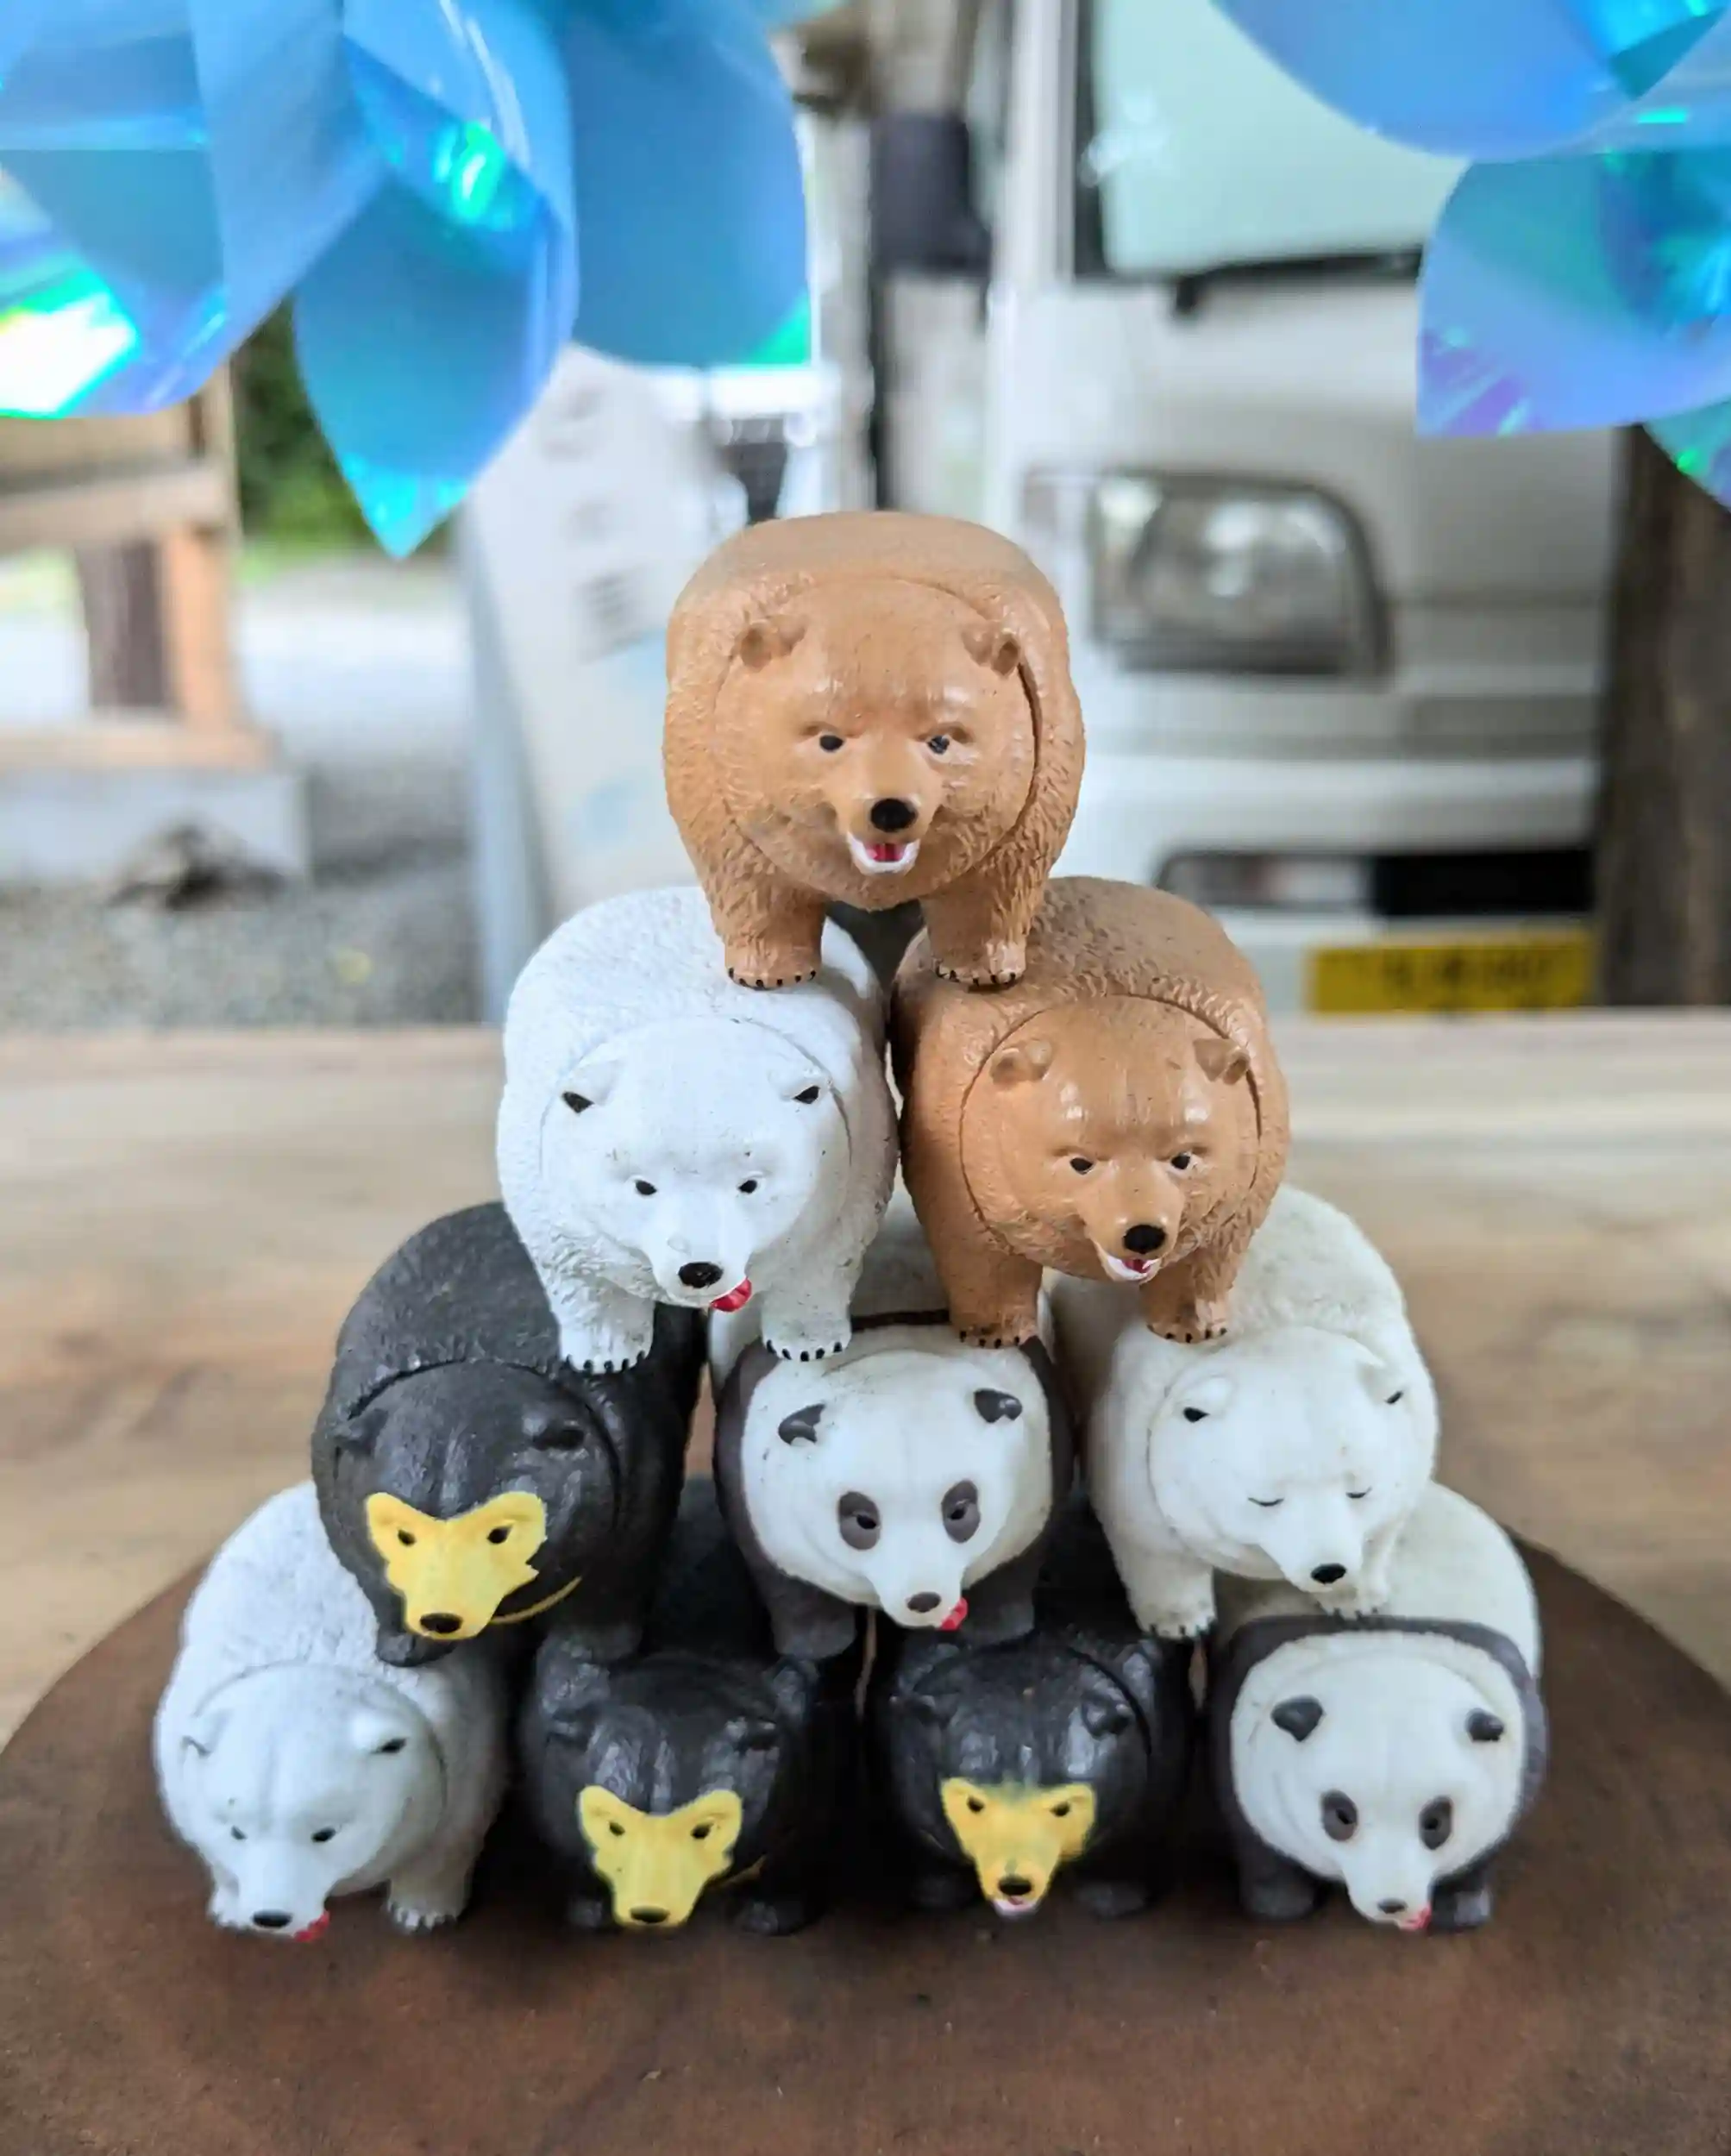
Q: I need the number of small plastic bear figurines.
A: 10